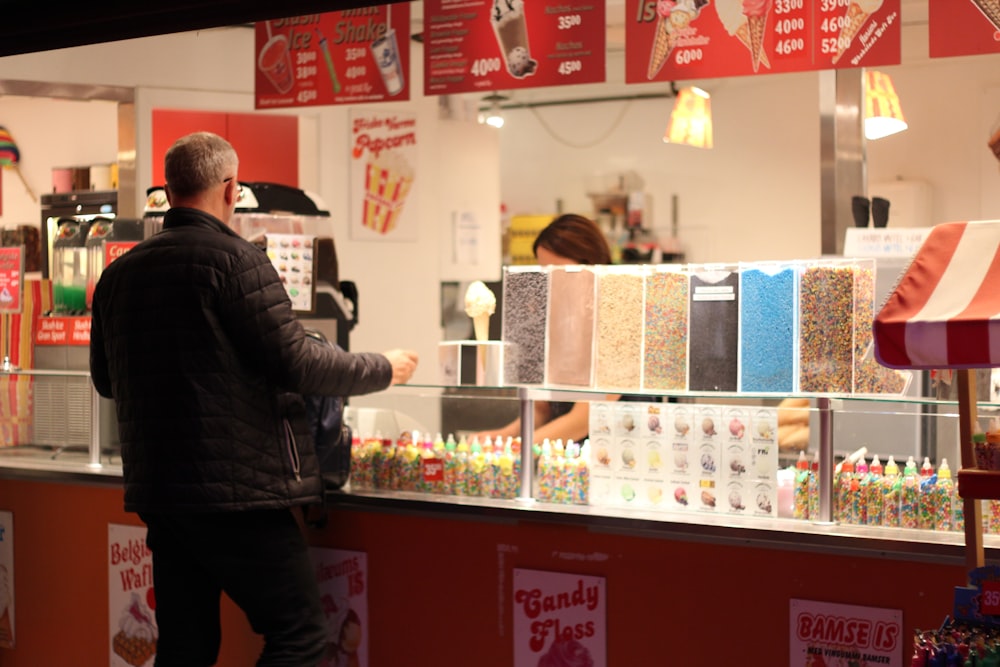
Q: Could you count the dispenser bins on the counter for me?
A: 7